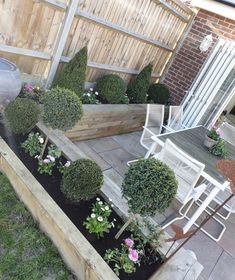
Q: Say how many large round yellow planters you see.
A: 0